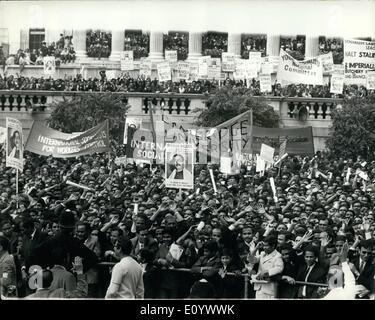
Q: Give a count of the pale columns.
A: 7